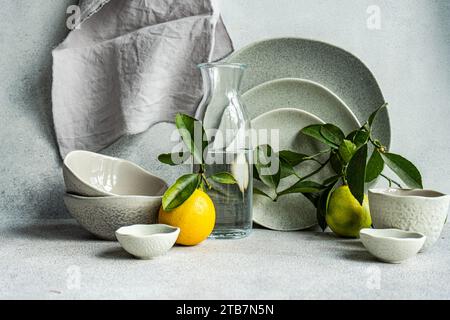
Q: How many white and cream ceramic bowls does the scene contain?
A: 5